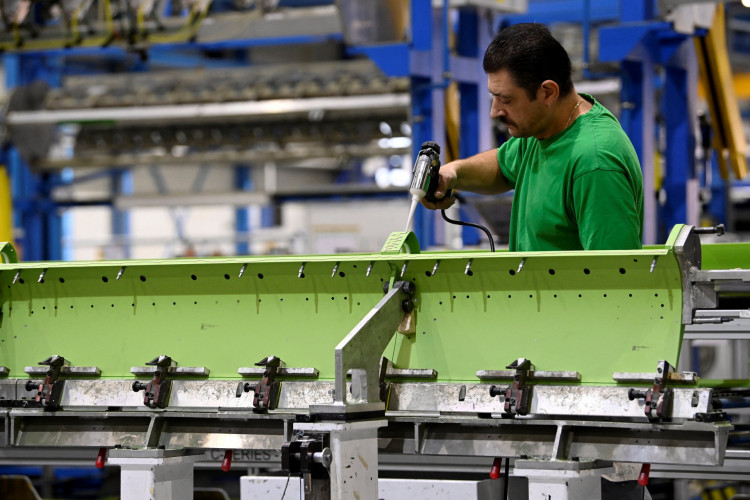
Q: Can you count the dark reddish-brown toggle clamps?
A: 5